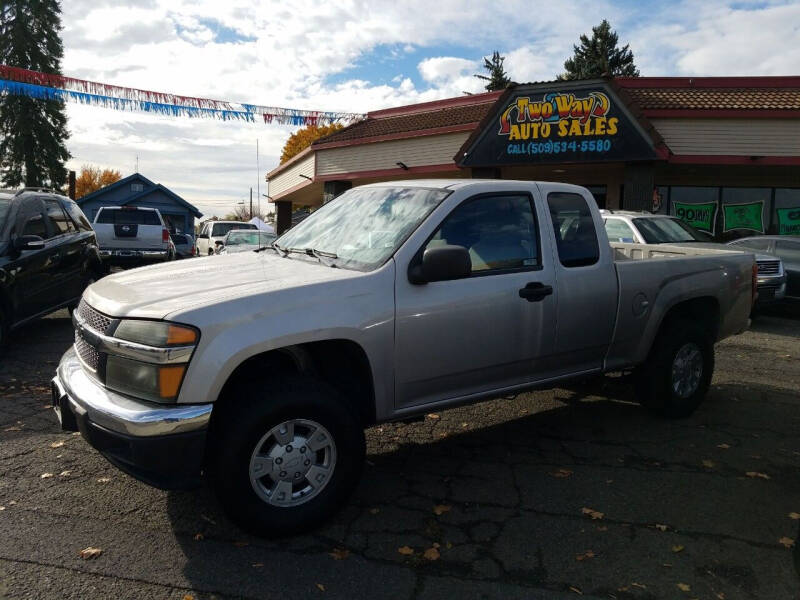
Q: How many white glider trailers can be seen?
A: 0